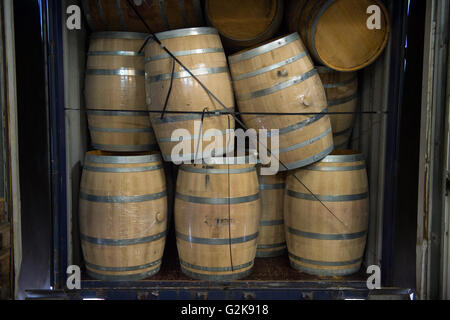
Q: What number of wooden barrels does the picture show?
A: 11